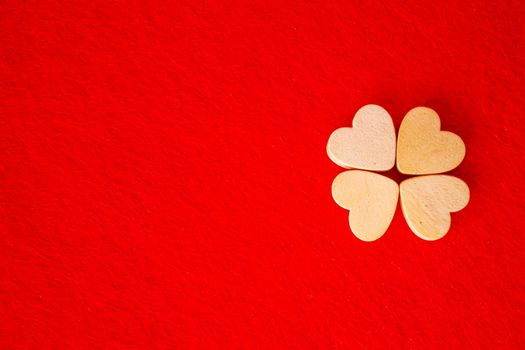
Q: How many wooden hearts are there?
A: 4